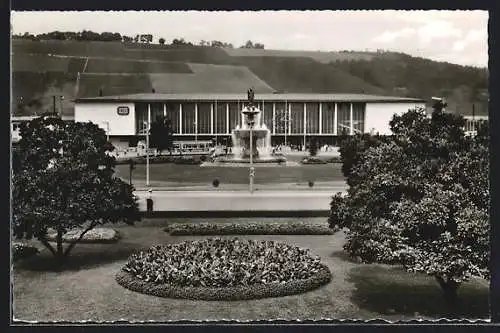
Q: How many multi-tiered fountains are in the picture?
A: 1